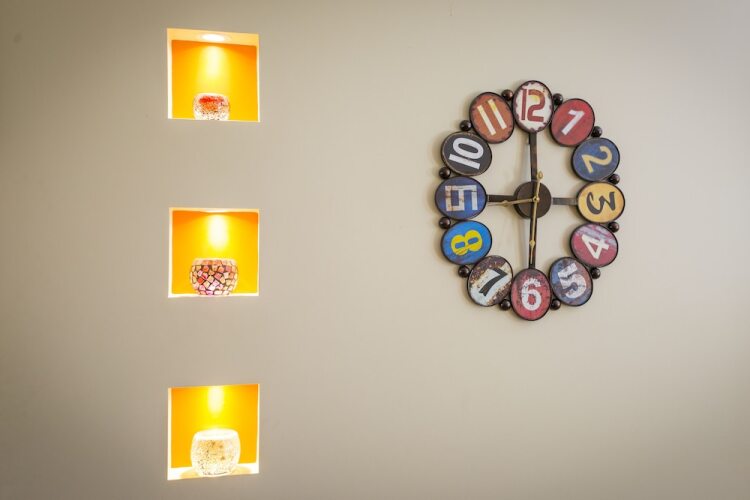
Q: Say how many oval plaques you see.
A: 12